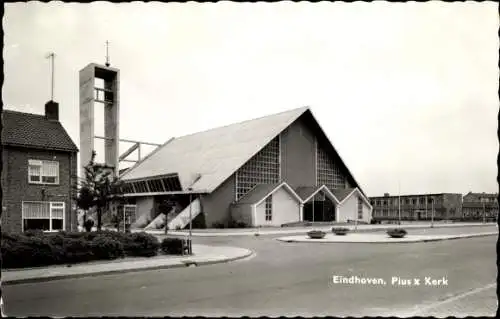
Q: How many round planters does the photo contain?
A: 3